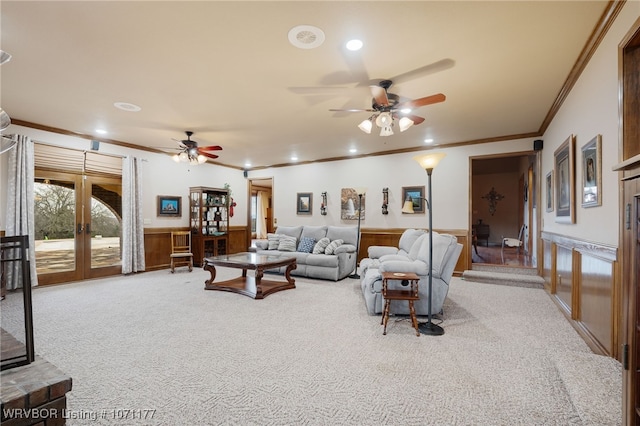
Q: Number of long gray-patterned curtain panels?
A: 2